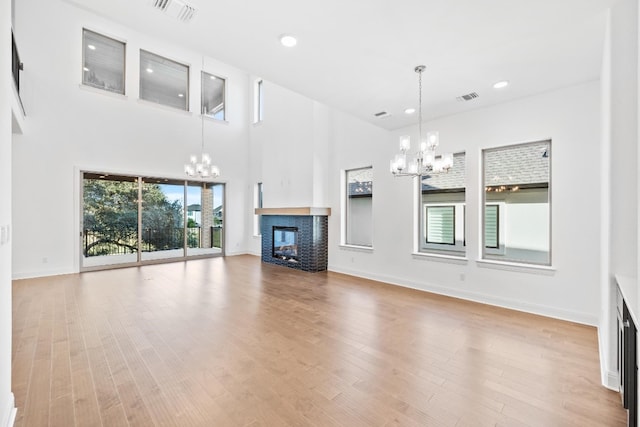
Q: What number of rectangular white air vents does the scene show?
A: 3